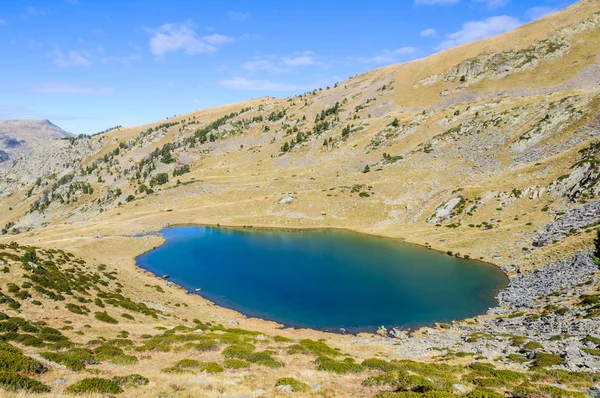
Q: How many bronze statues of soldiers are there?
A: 0